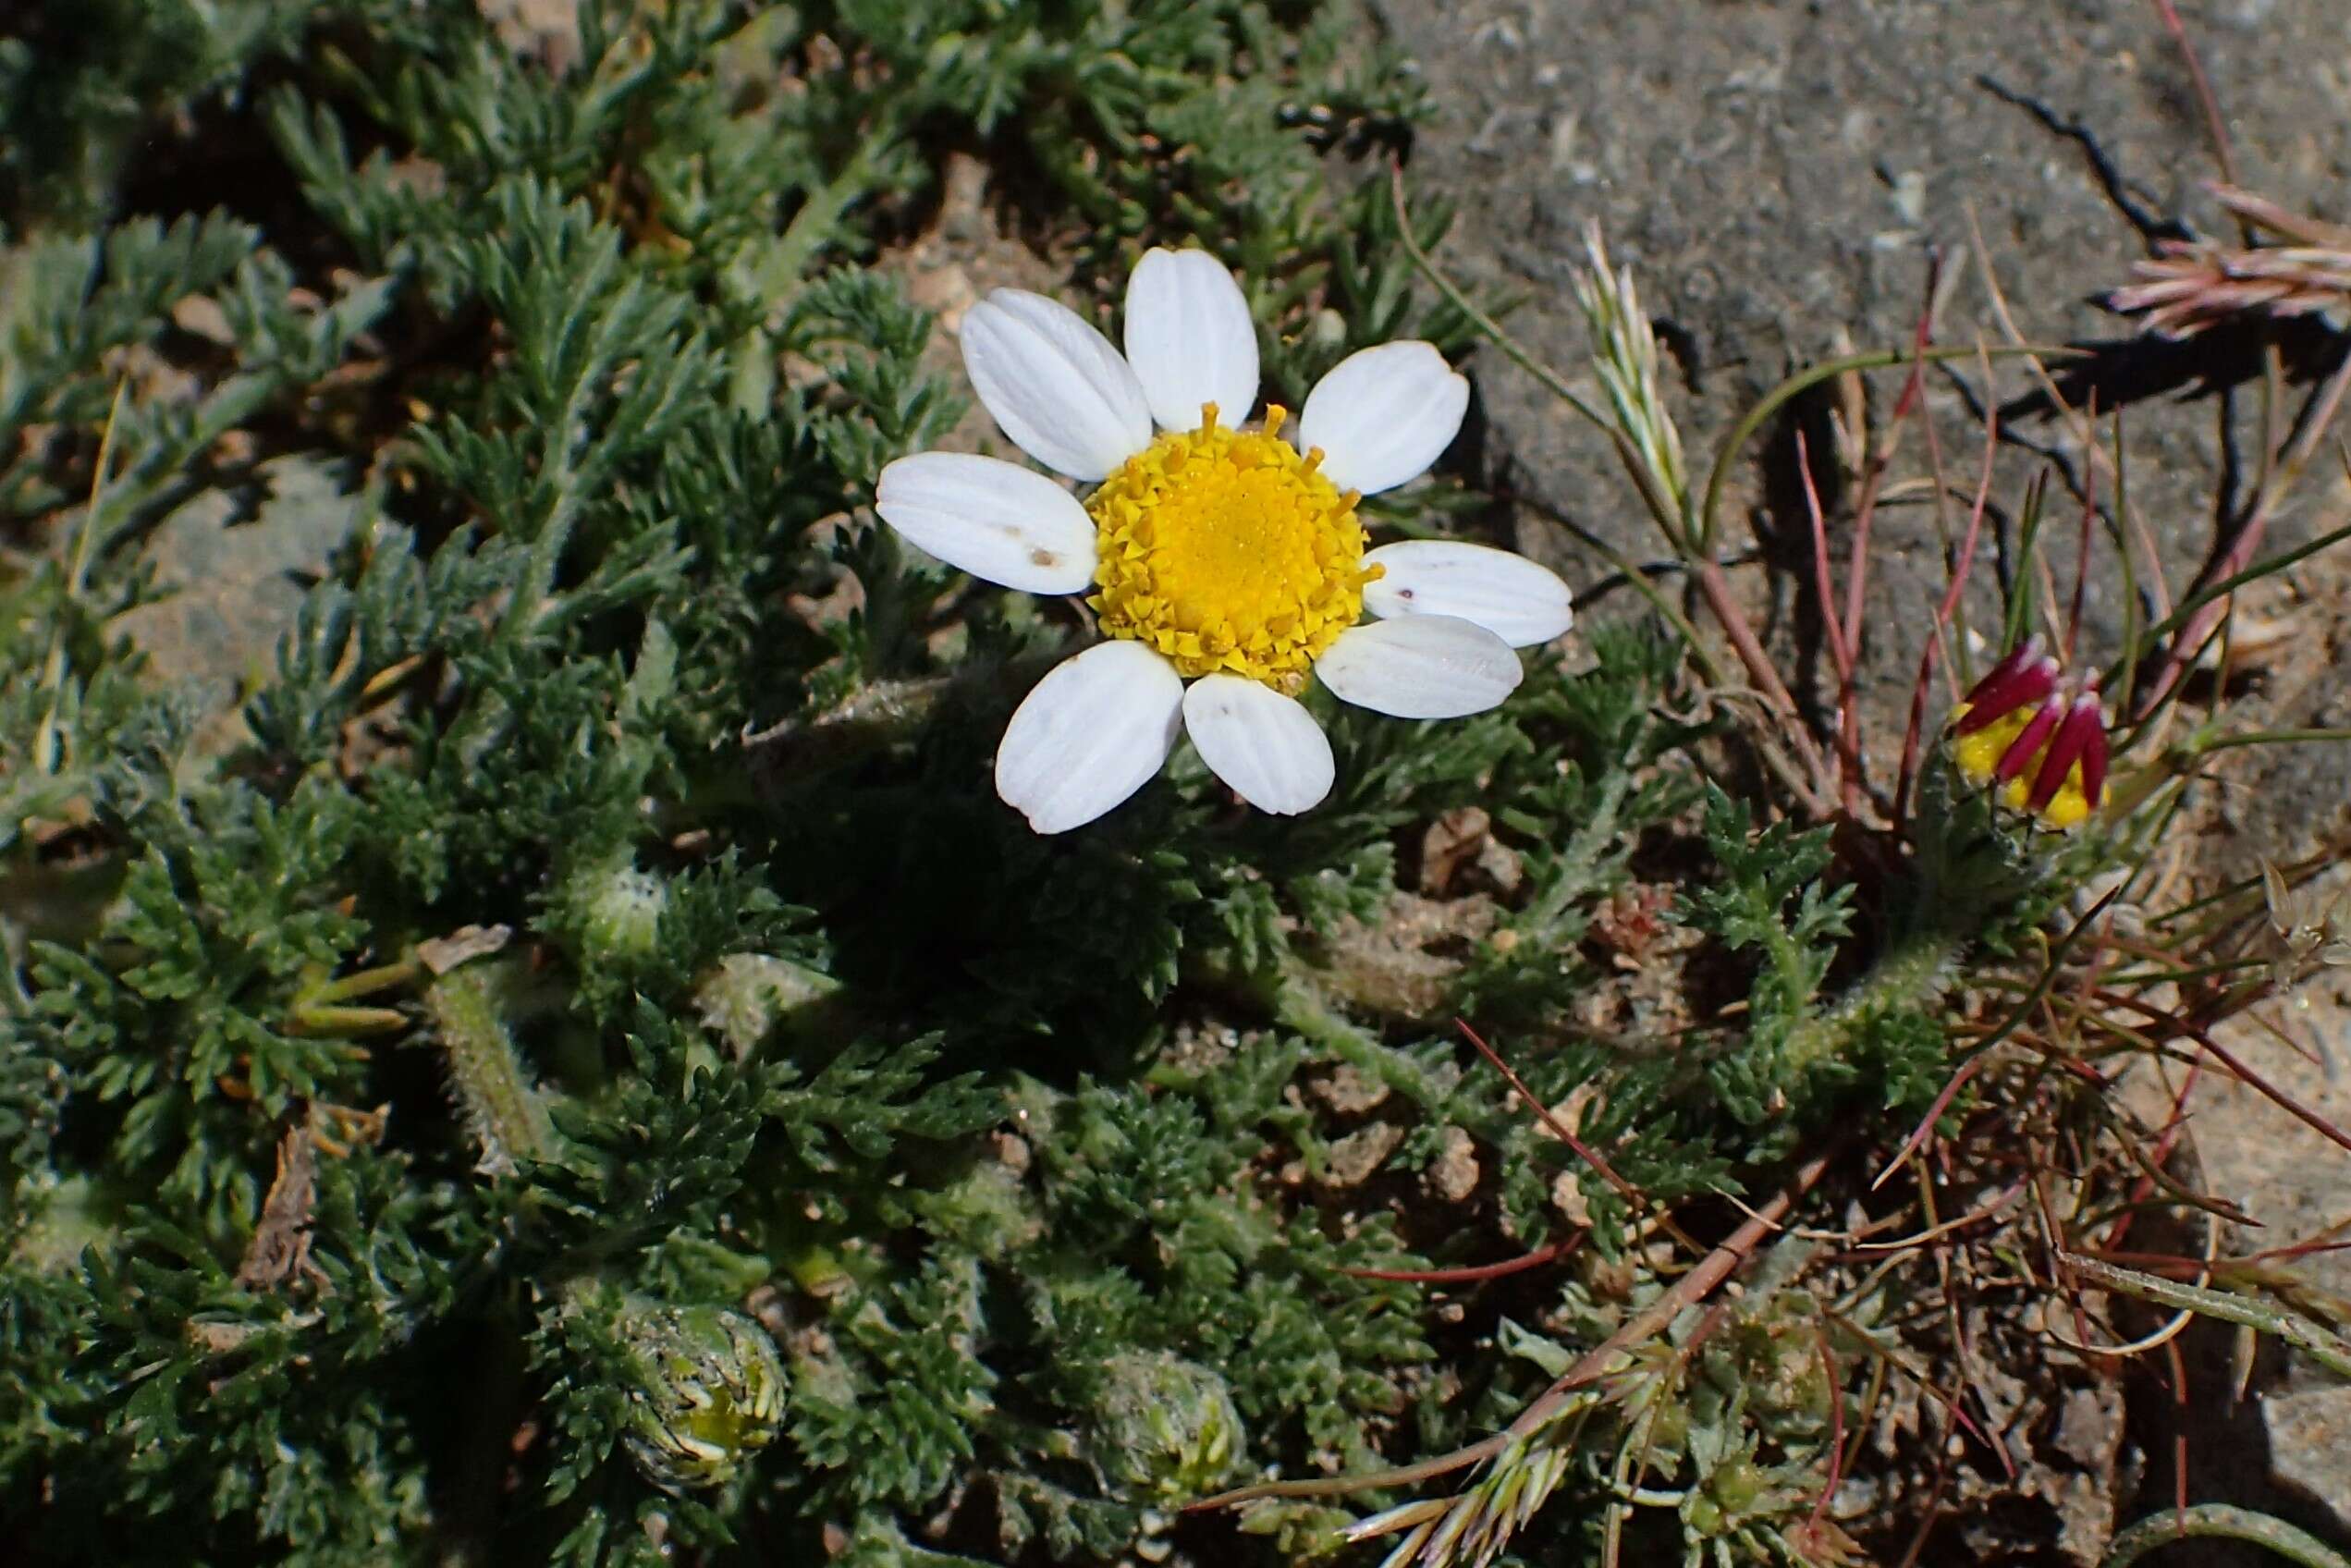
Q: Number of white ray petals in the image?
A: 8